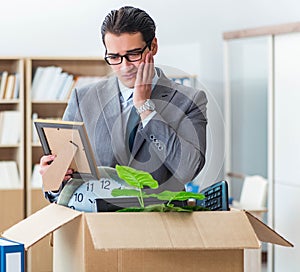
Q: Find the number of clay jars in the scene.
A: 0